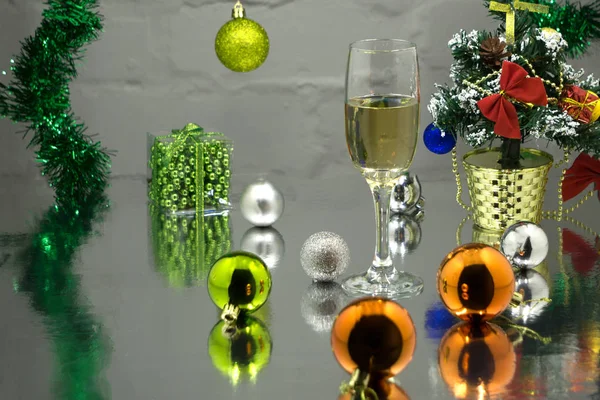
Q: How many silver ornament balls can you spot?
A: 4